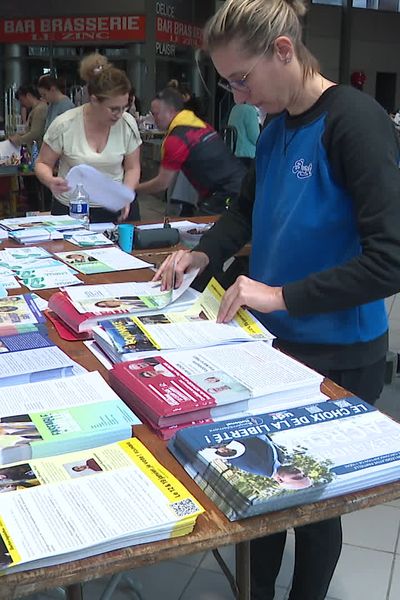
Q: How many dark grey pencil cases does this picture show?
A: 1